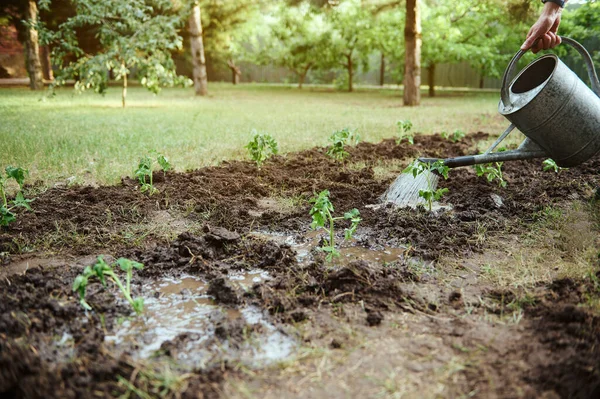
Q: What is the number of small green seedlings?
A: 11